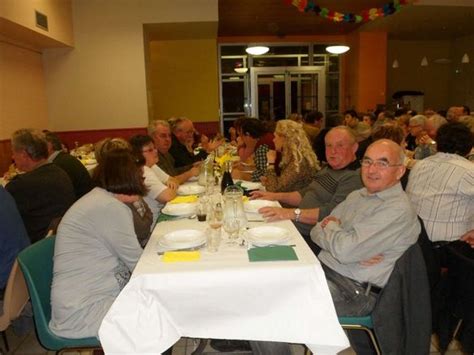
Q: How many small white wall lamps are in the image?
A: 3